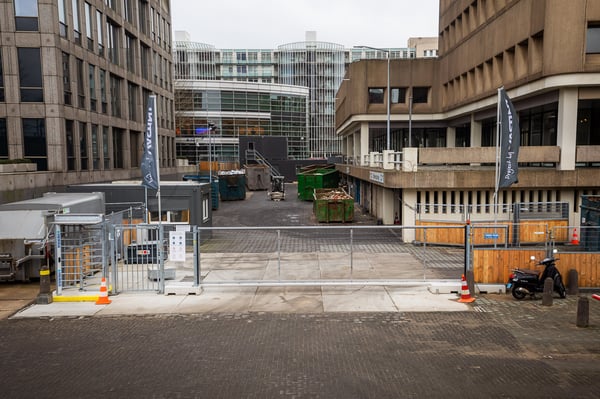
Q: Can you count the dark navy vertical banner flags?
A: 2